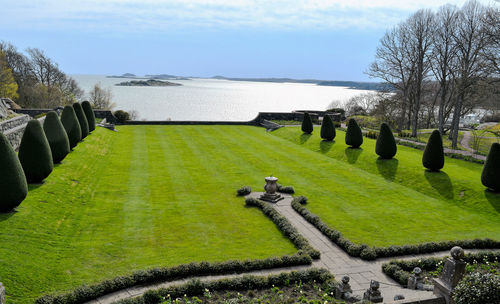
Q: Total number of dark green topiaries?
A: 12